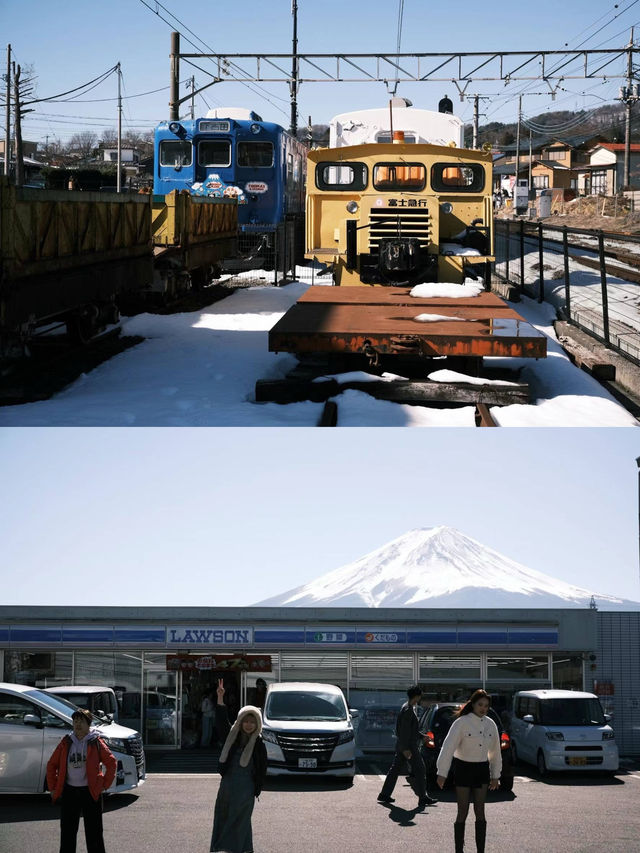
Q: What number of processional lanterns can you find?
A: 0